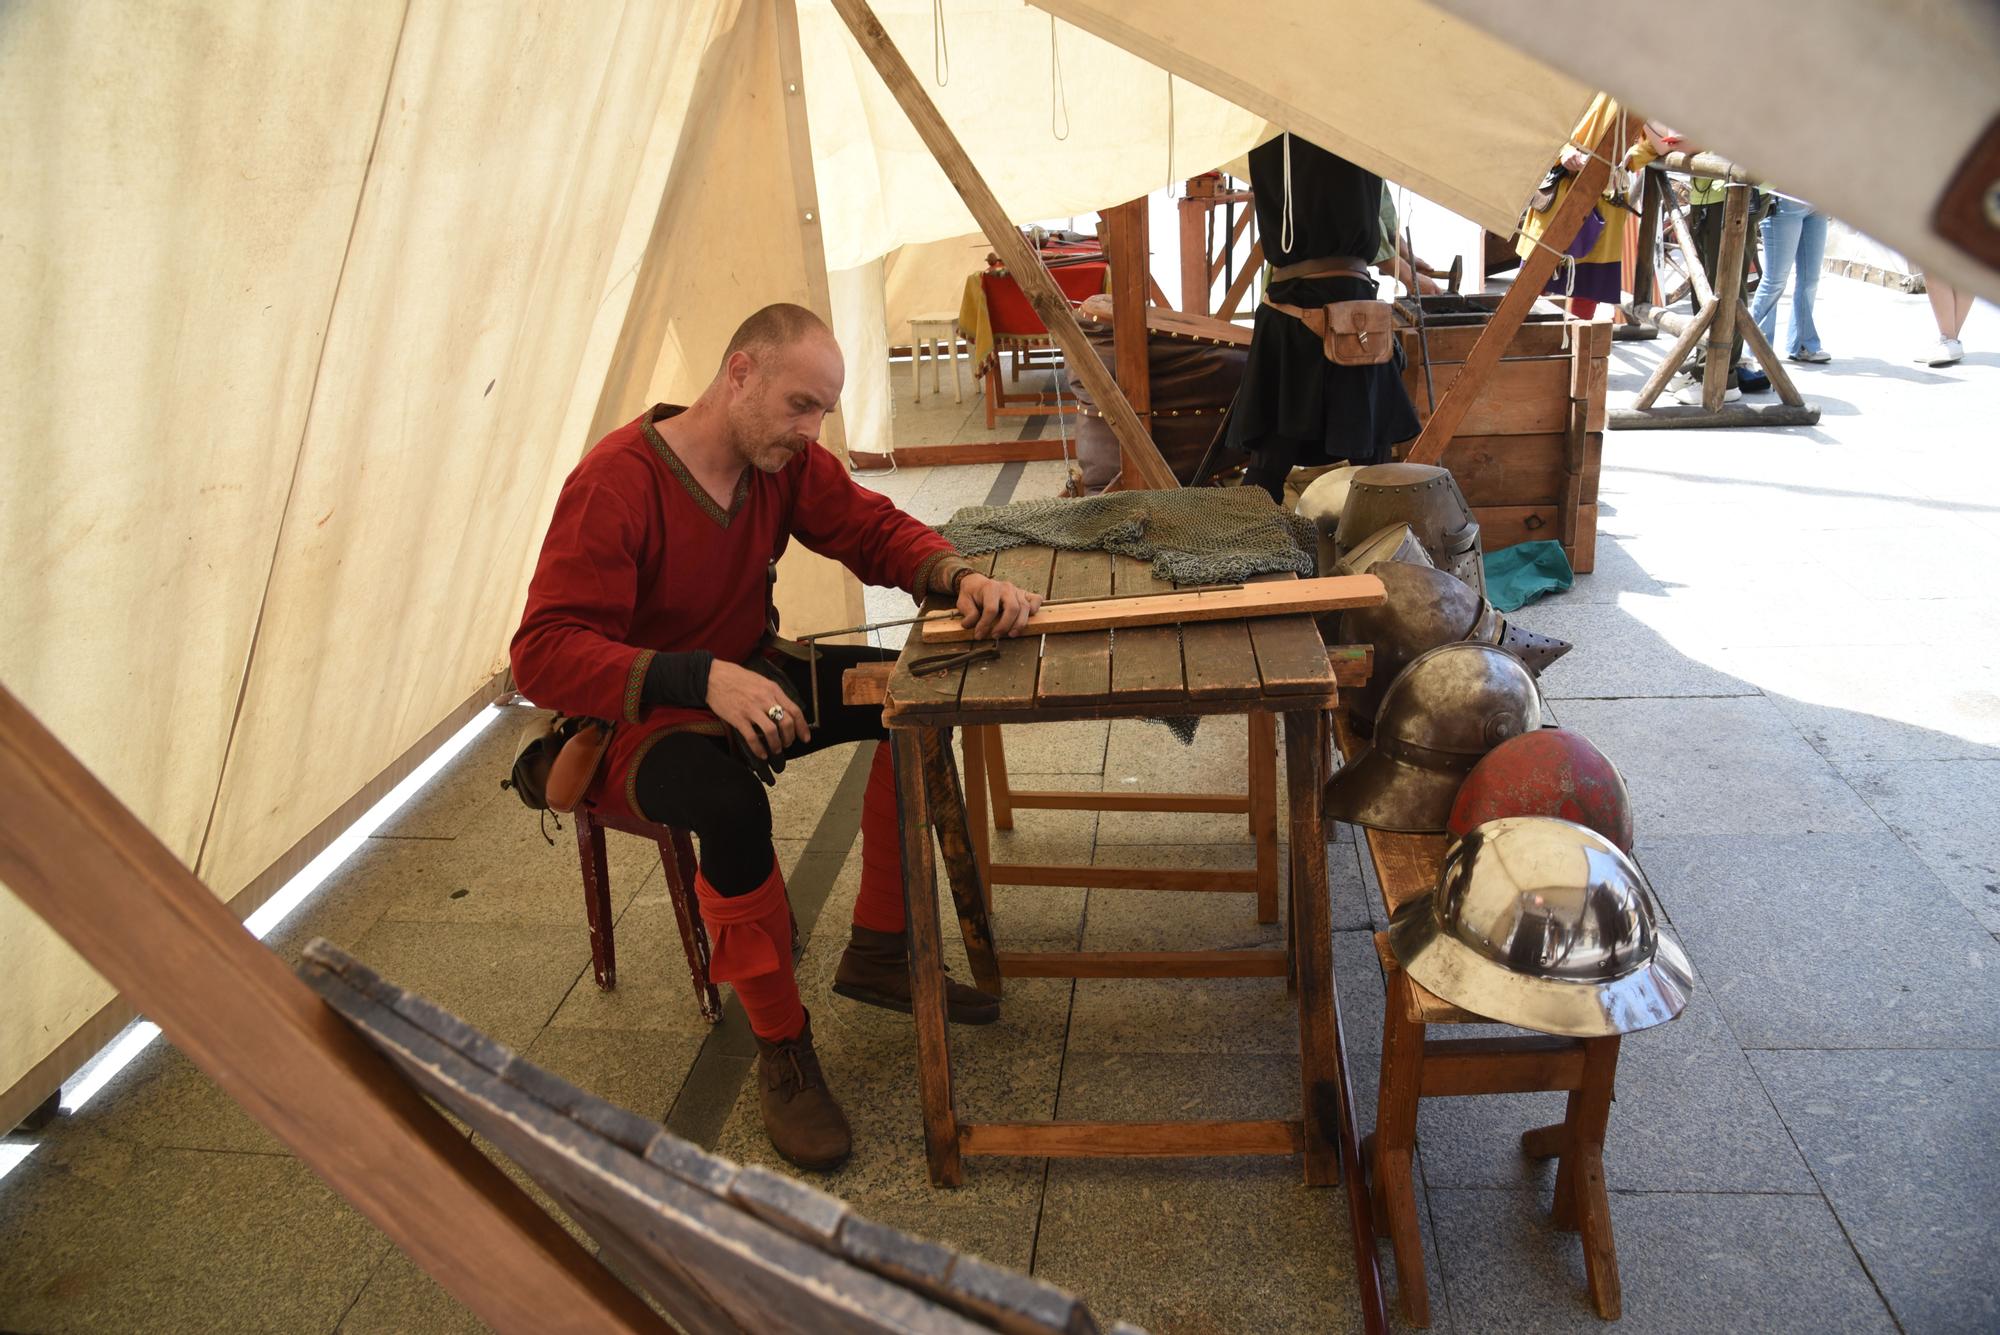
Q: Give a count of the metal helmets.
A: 7